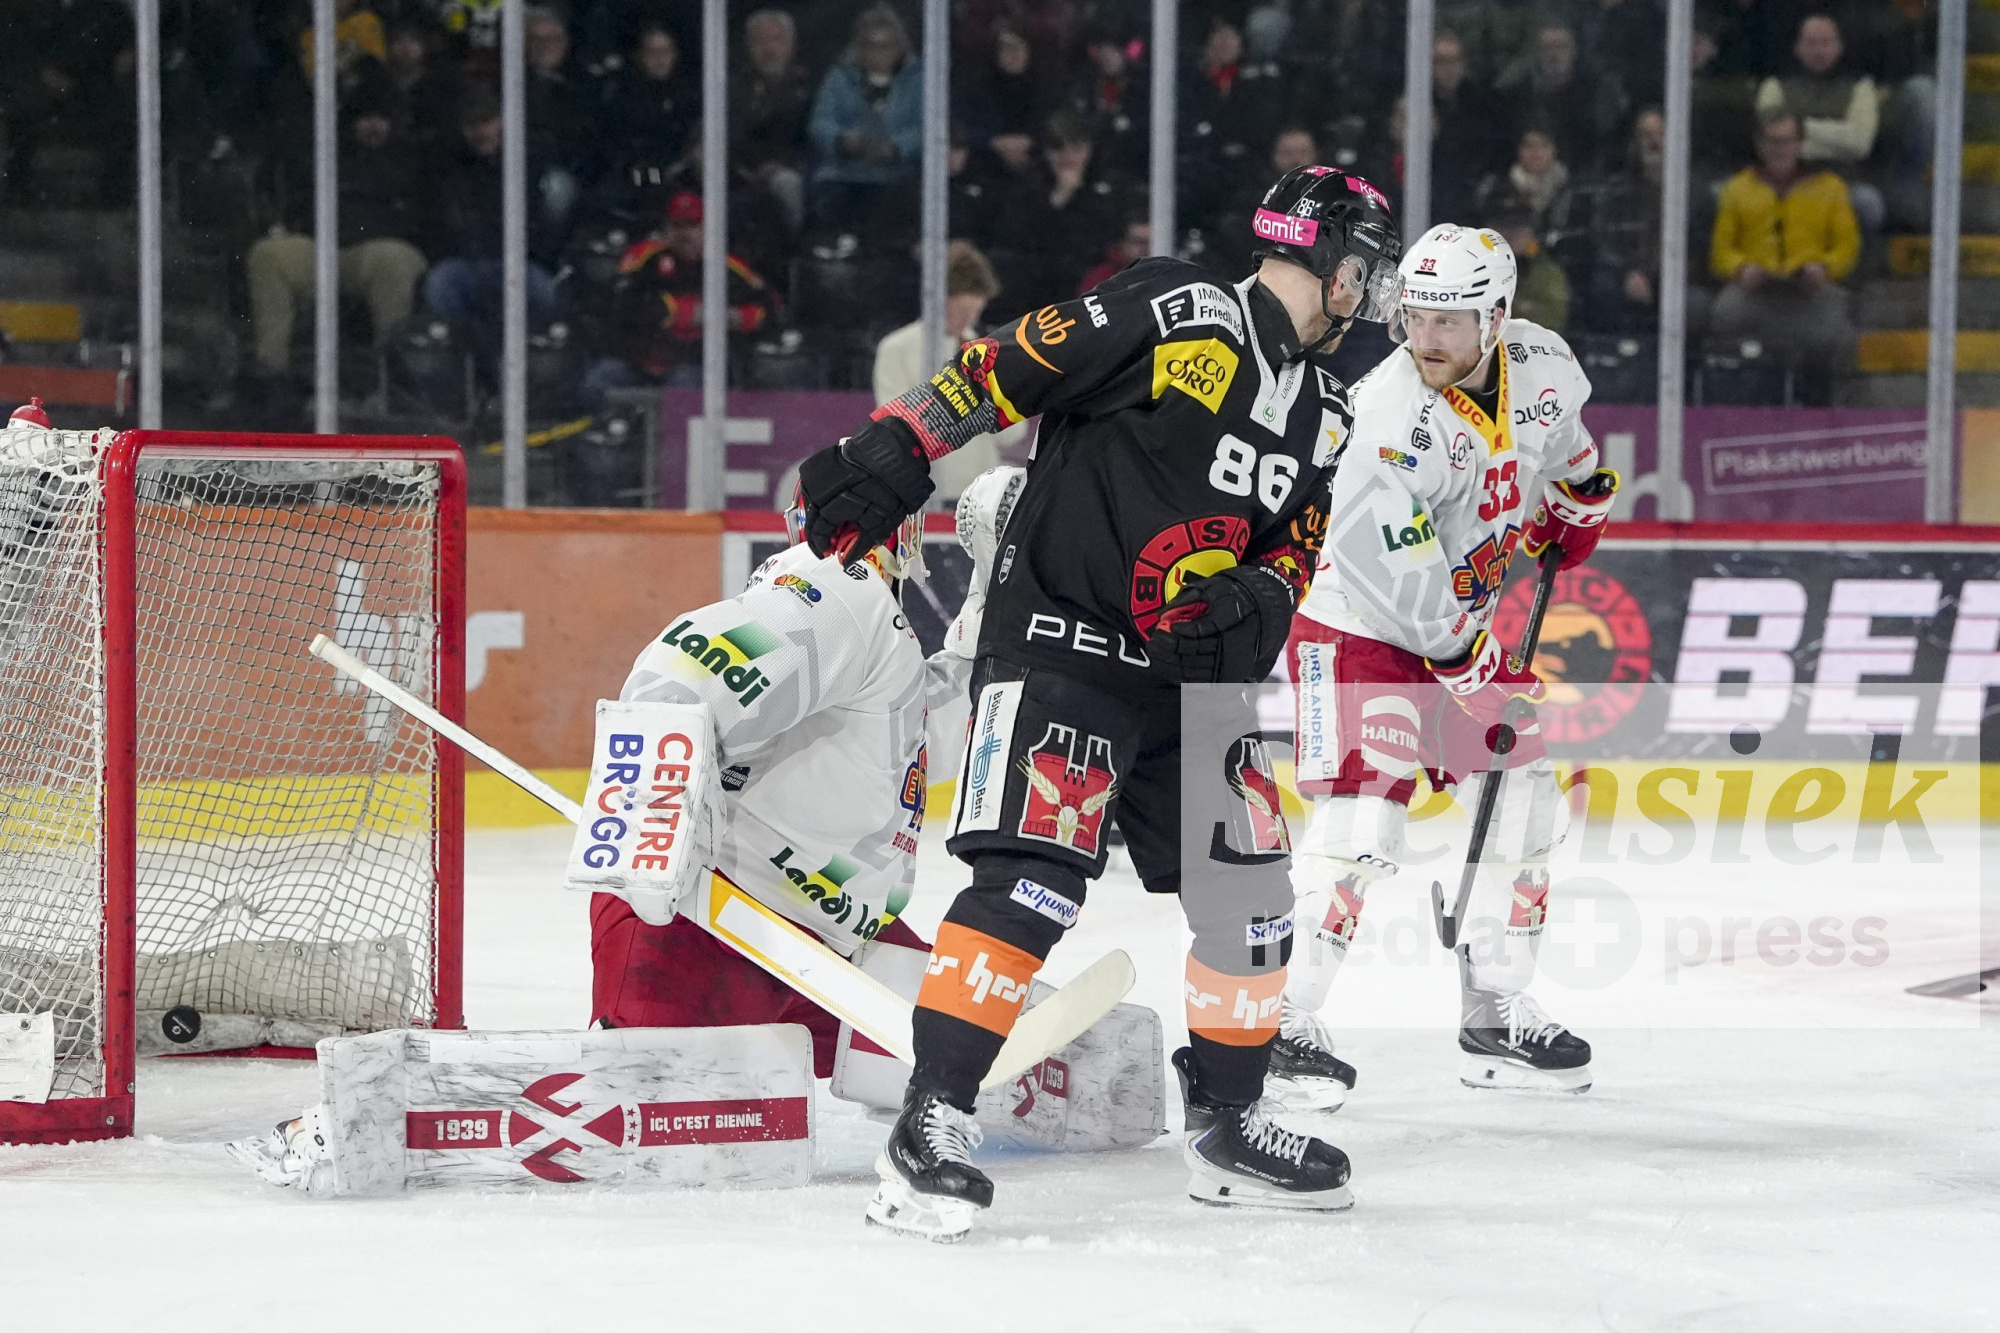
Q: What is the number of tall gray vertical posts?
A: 9